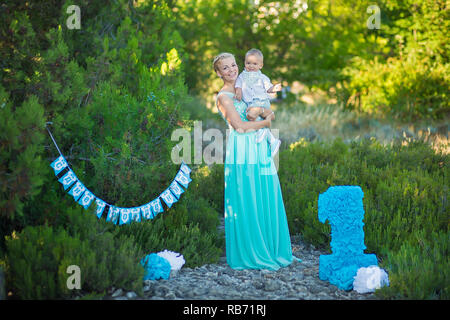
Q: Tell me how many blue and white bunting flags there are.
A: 14